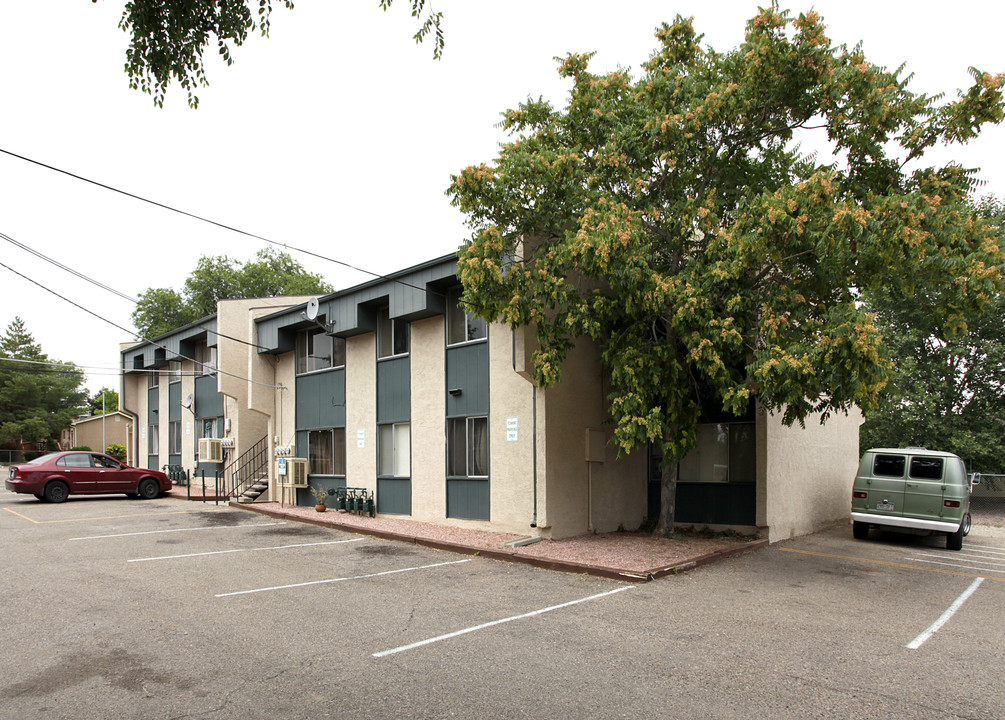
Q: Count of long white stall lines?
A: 5